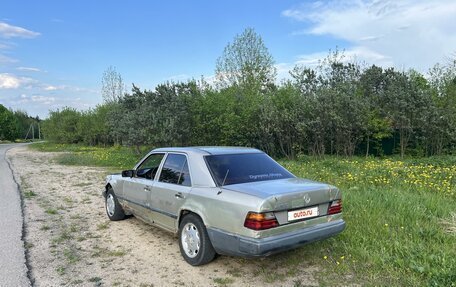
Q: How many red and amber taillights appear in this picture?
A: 2